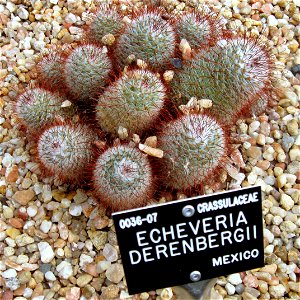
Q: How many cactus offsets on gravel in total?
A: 11